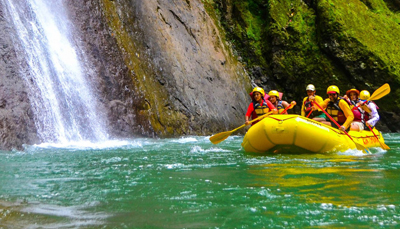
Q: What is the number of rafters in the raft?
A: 6